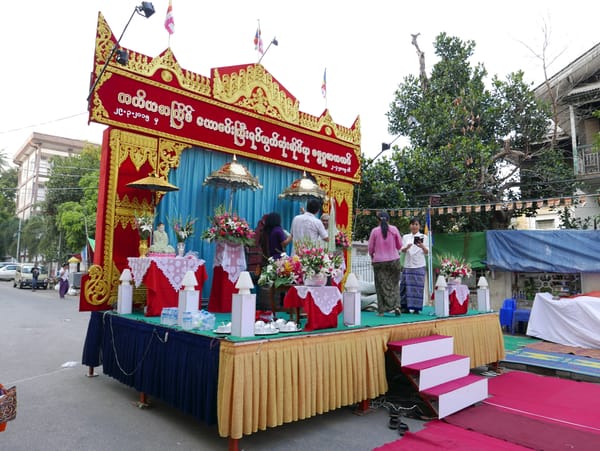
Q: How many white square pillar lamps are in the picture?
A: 6